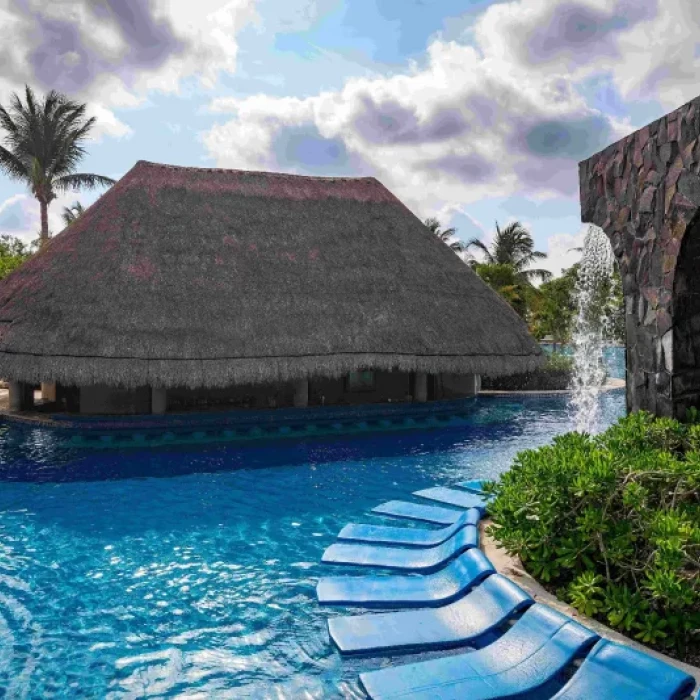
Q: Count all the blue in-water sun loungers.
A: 9